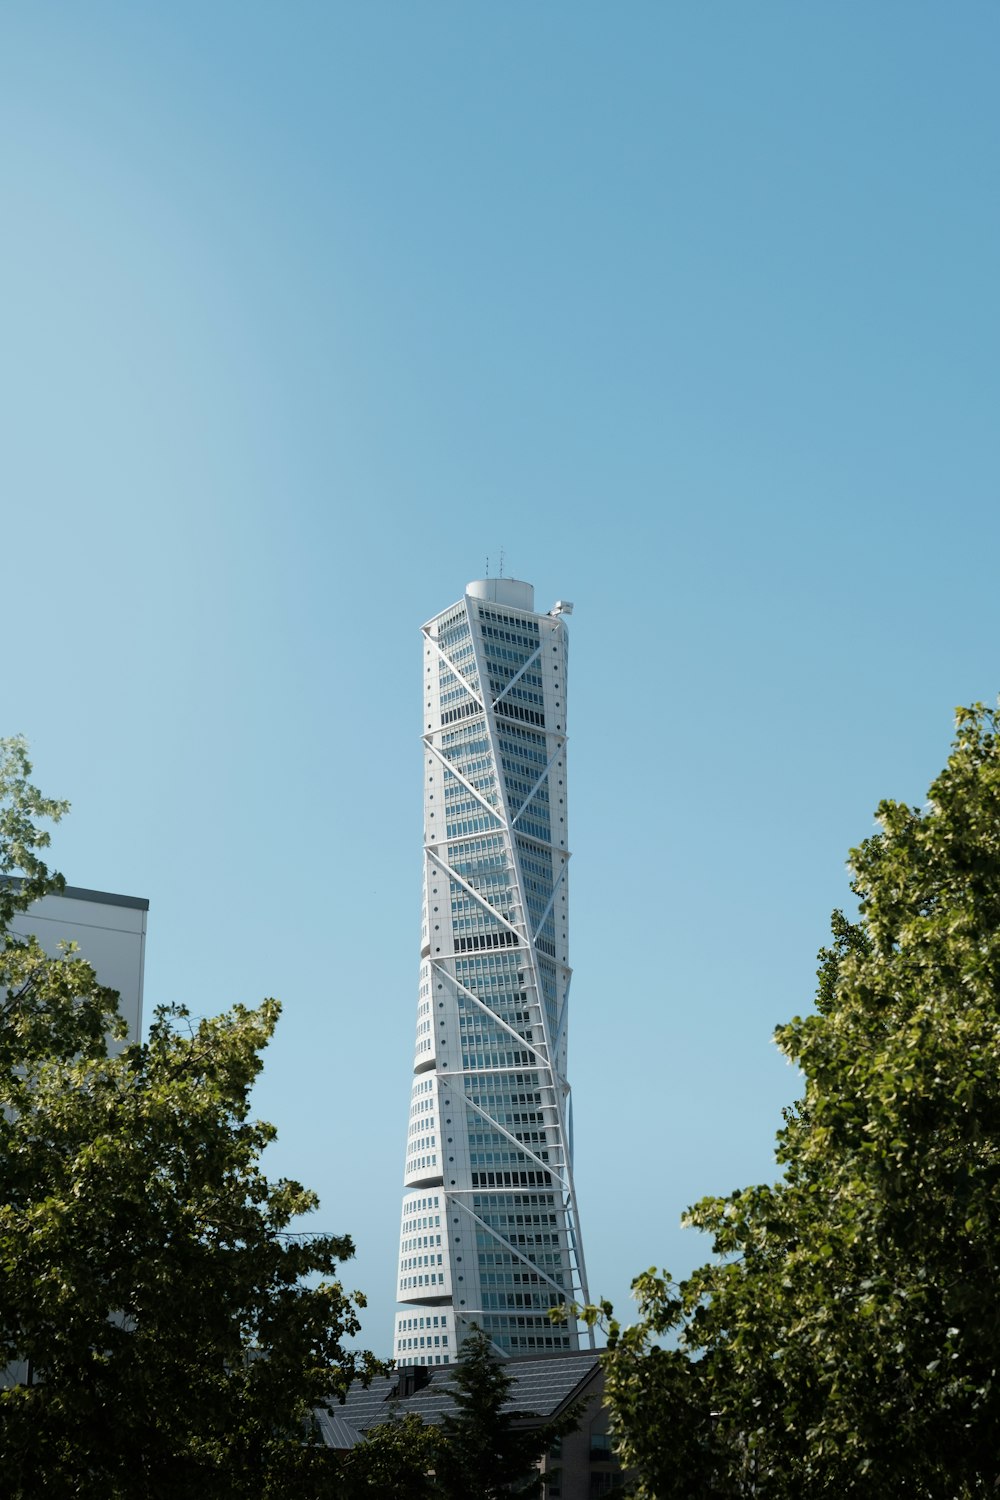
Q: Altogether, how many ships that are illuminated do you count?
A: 0